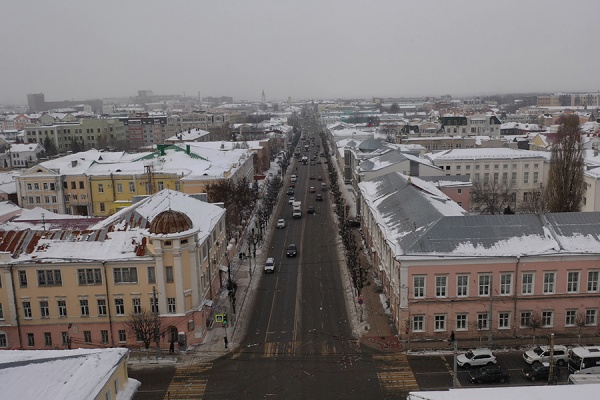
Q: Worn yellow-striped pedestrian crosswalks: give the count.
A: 3